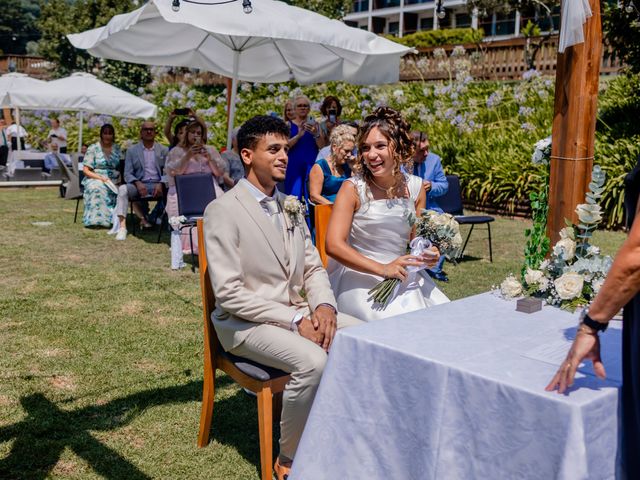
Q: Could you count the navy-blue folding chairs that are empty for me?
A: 2